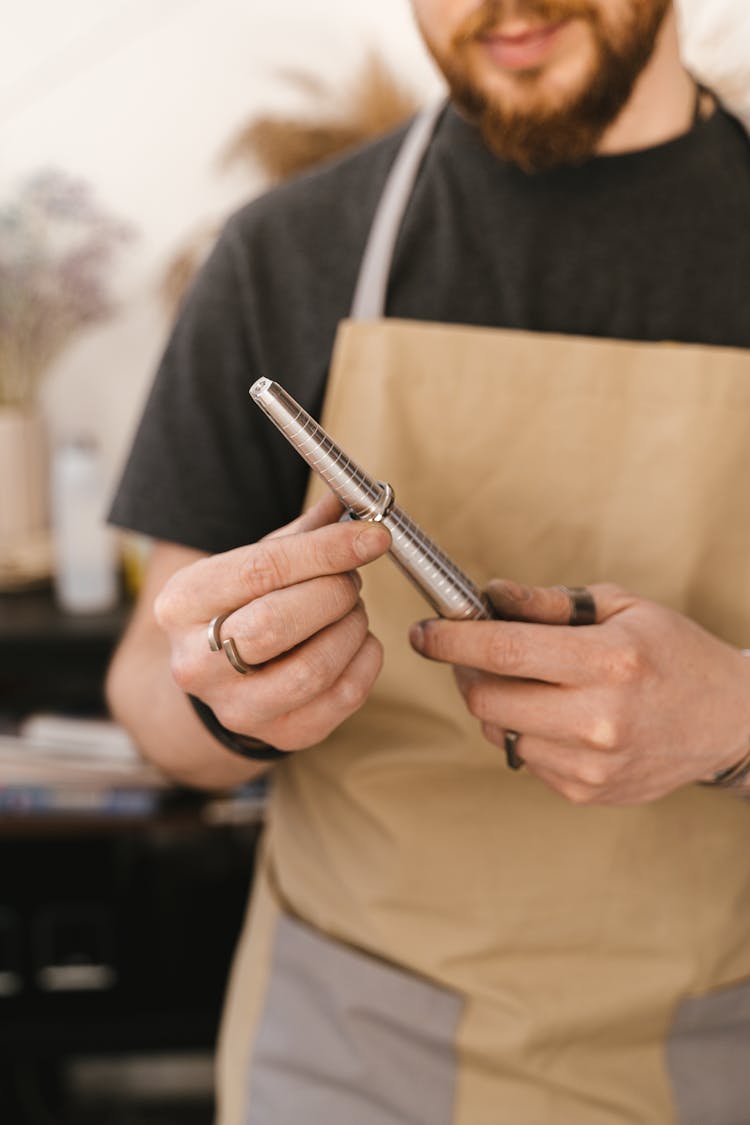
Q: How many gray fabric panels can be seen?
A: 2